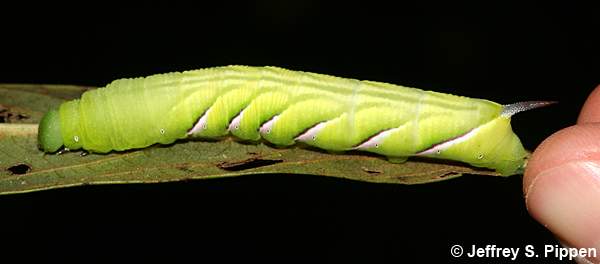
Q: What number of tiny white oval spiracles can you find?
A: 9